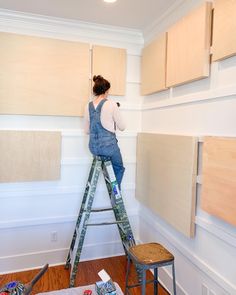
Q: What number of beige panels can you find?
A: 8